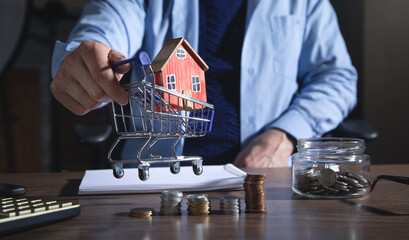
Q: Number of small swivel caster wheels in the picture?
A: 4